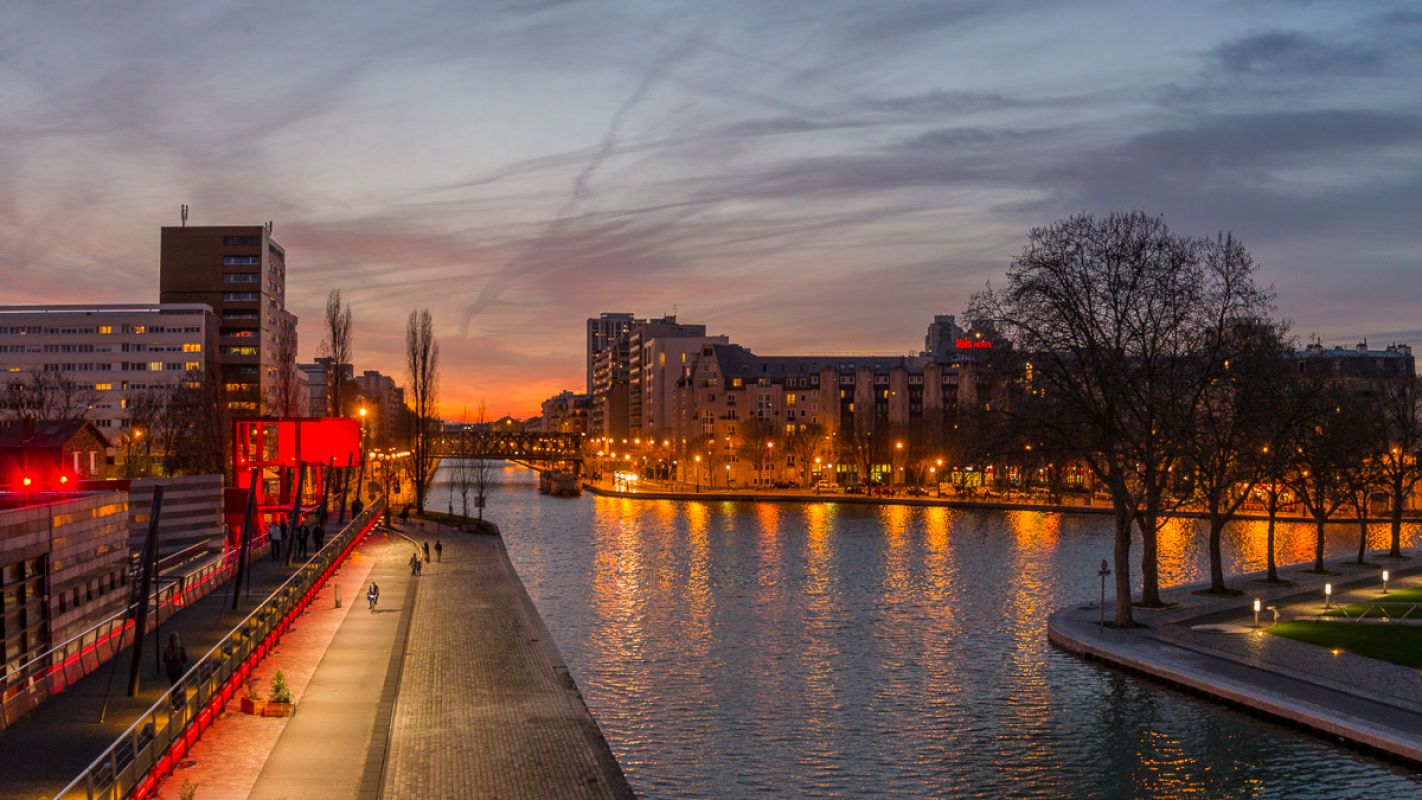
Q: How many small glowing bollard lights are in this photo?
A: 3